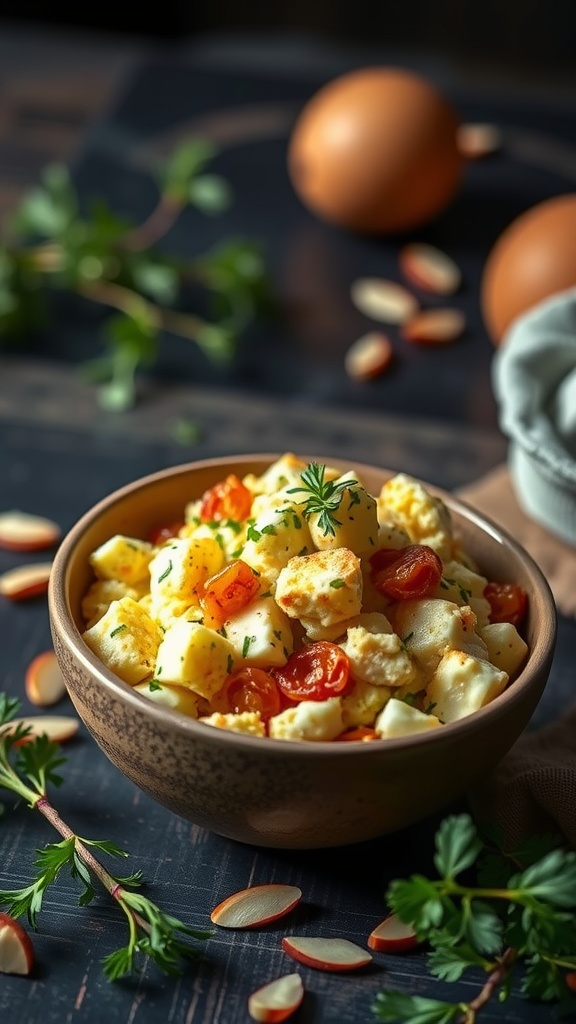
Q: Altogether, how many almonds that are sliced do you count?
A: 14